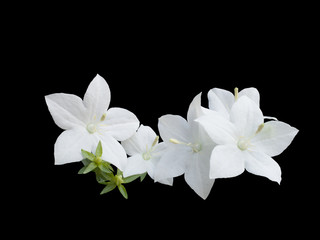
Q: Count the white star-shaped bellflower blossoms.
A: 5